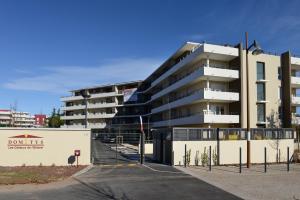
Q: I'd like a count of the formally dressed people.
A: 0